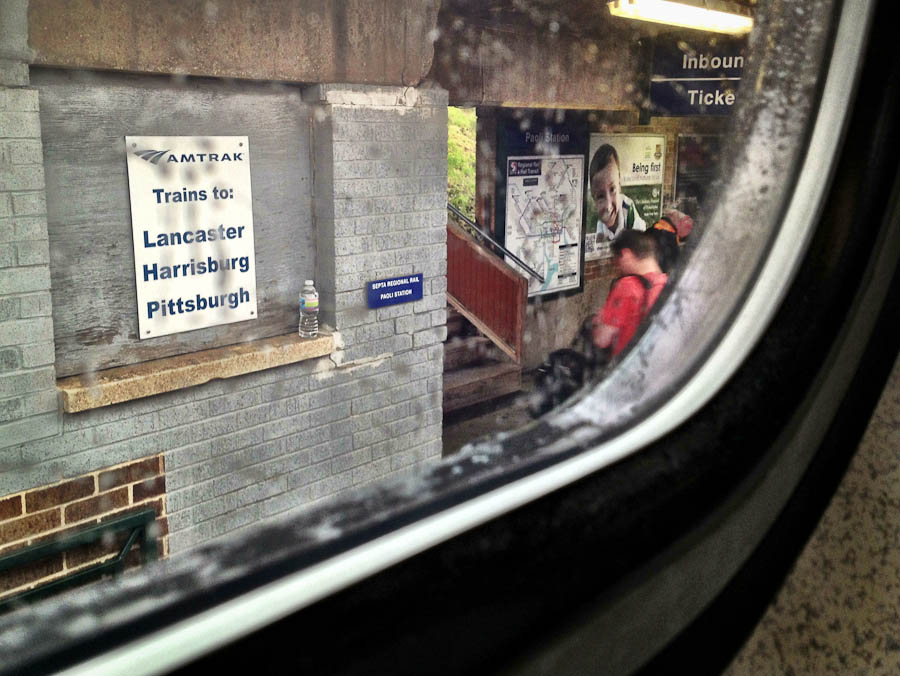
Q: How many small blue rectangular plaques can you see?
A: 1